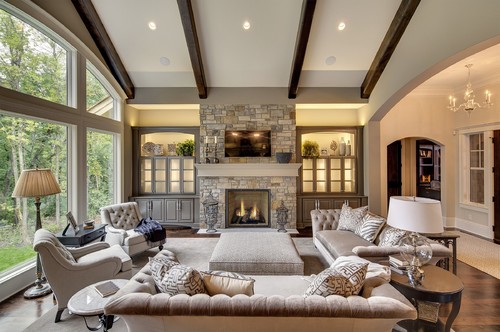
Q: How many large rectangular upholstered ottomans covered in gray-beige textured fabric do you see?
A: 1